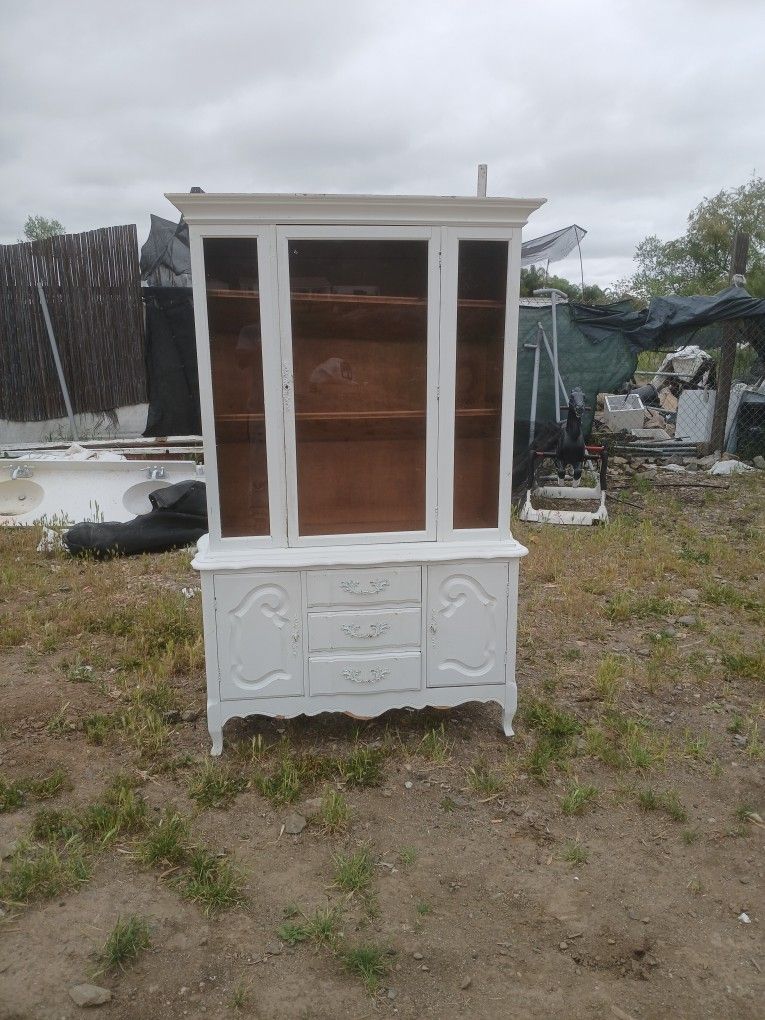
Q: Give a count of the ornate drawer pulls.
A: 3